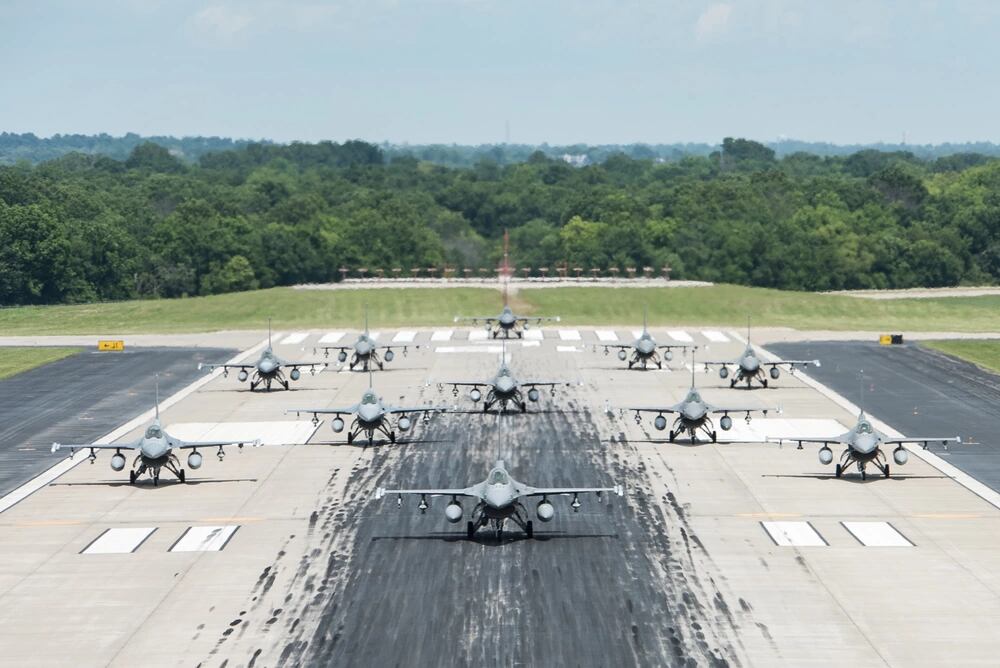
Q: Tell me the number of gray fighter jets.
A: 11